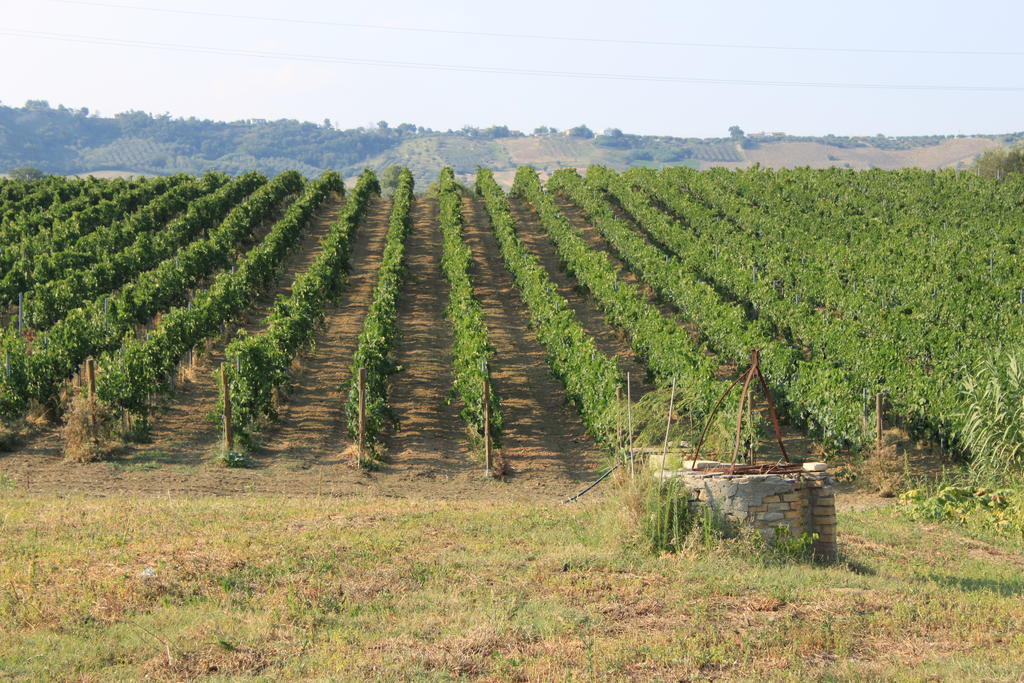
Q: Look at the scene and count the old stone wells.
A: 1